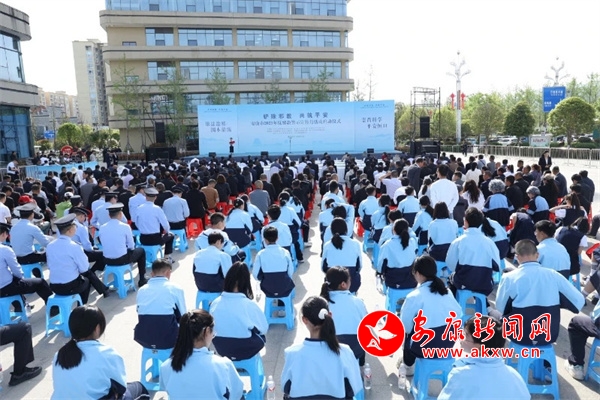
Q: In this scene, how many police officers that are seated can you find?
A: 11